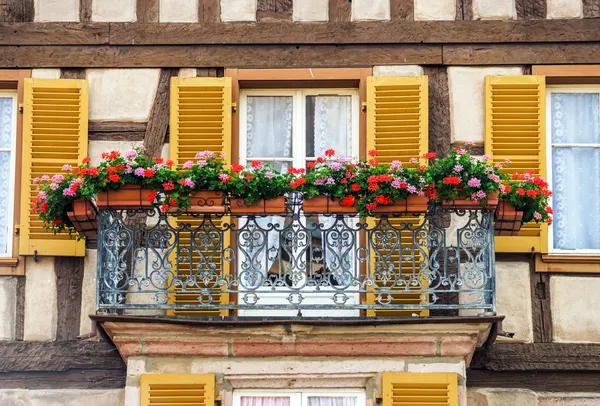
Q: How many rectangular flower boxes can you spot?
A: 8